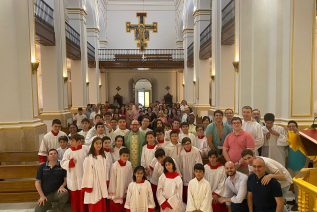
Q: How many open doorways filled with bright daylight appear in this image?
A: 1